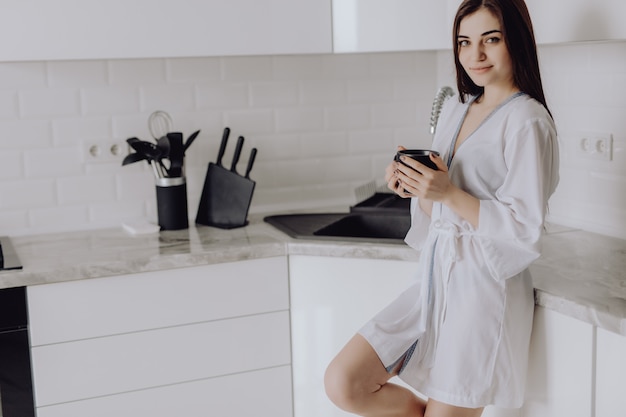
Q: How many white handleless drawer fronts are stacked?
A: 3